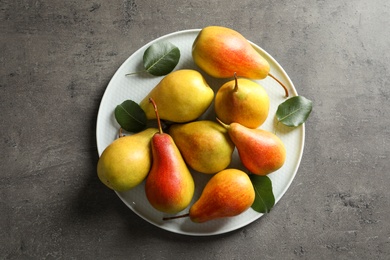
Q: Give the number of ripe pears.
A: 8